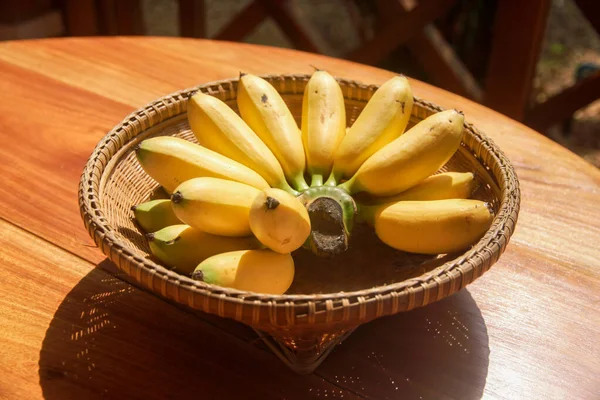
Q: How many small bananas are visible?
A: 13